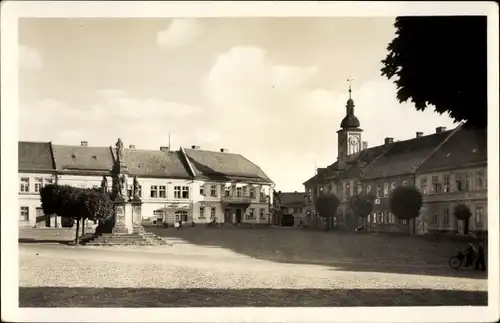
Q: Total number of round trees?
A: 4